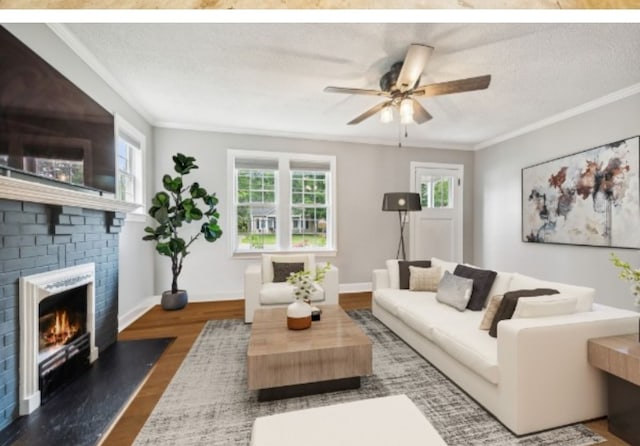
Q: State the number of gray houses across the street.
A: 1